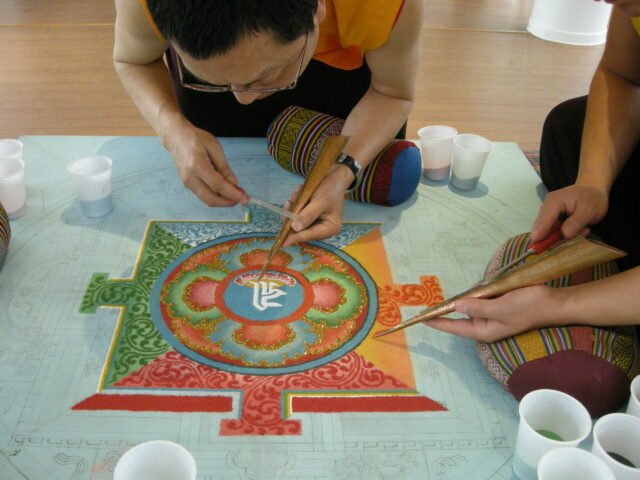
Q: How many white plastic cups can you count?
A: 10